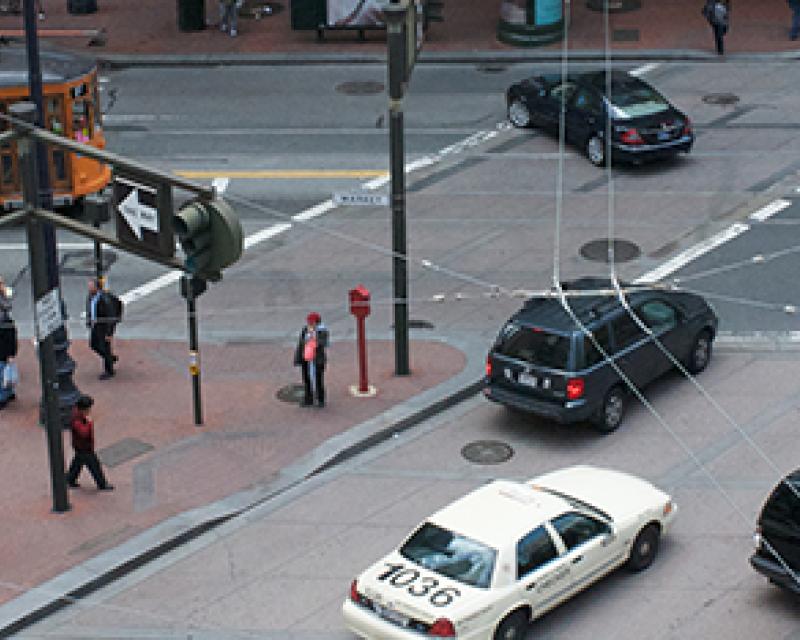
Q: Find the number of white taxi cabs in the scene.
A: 1